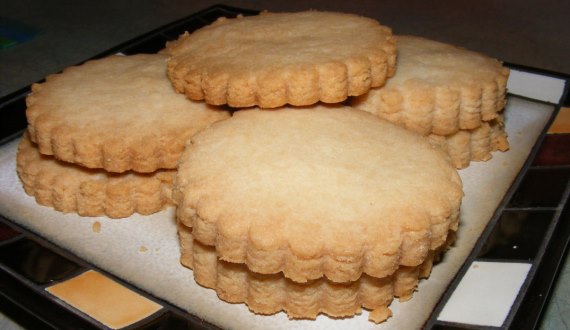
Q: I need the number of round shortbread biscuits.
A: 7